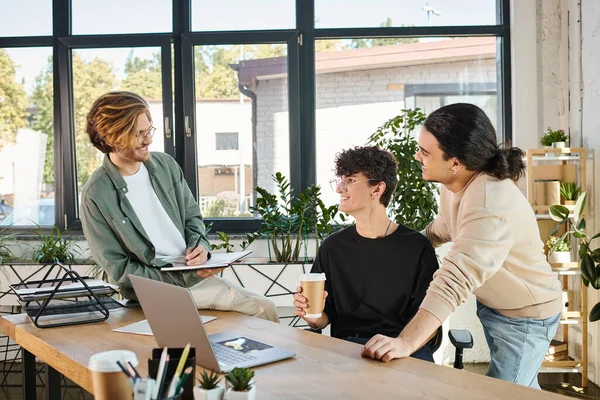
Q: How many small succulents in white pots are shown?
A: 2